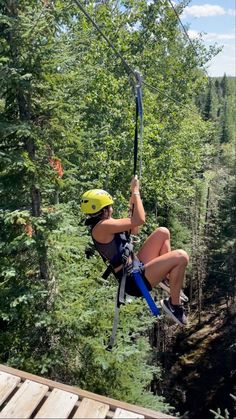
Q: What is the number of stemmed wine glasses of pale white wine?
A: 0